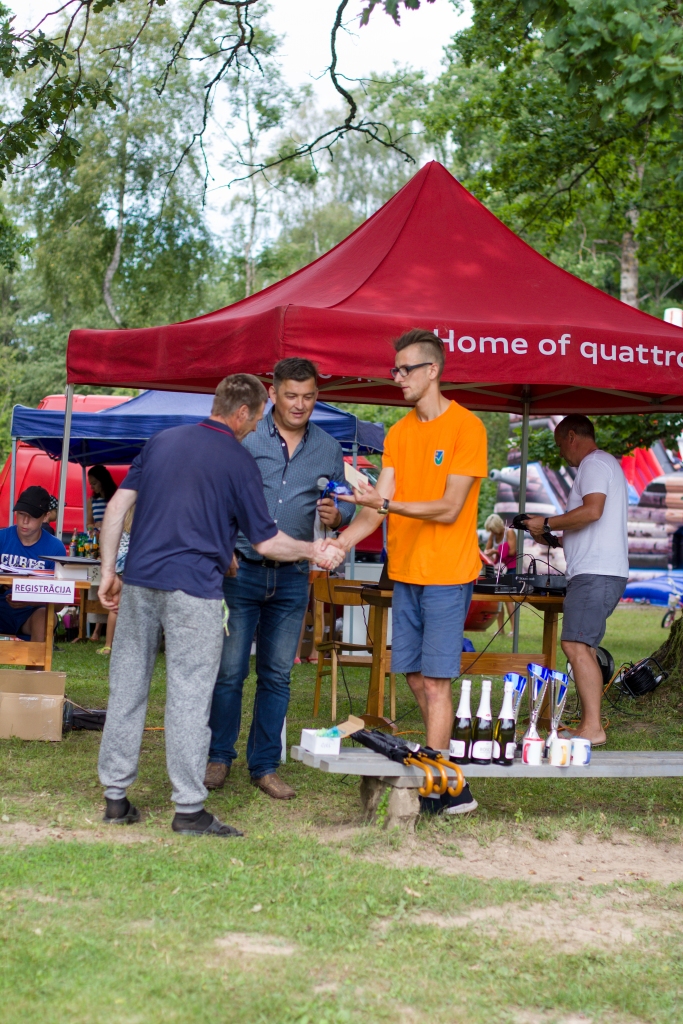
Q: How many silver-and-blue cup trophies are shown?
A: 3